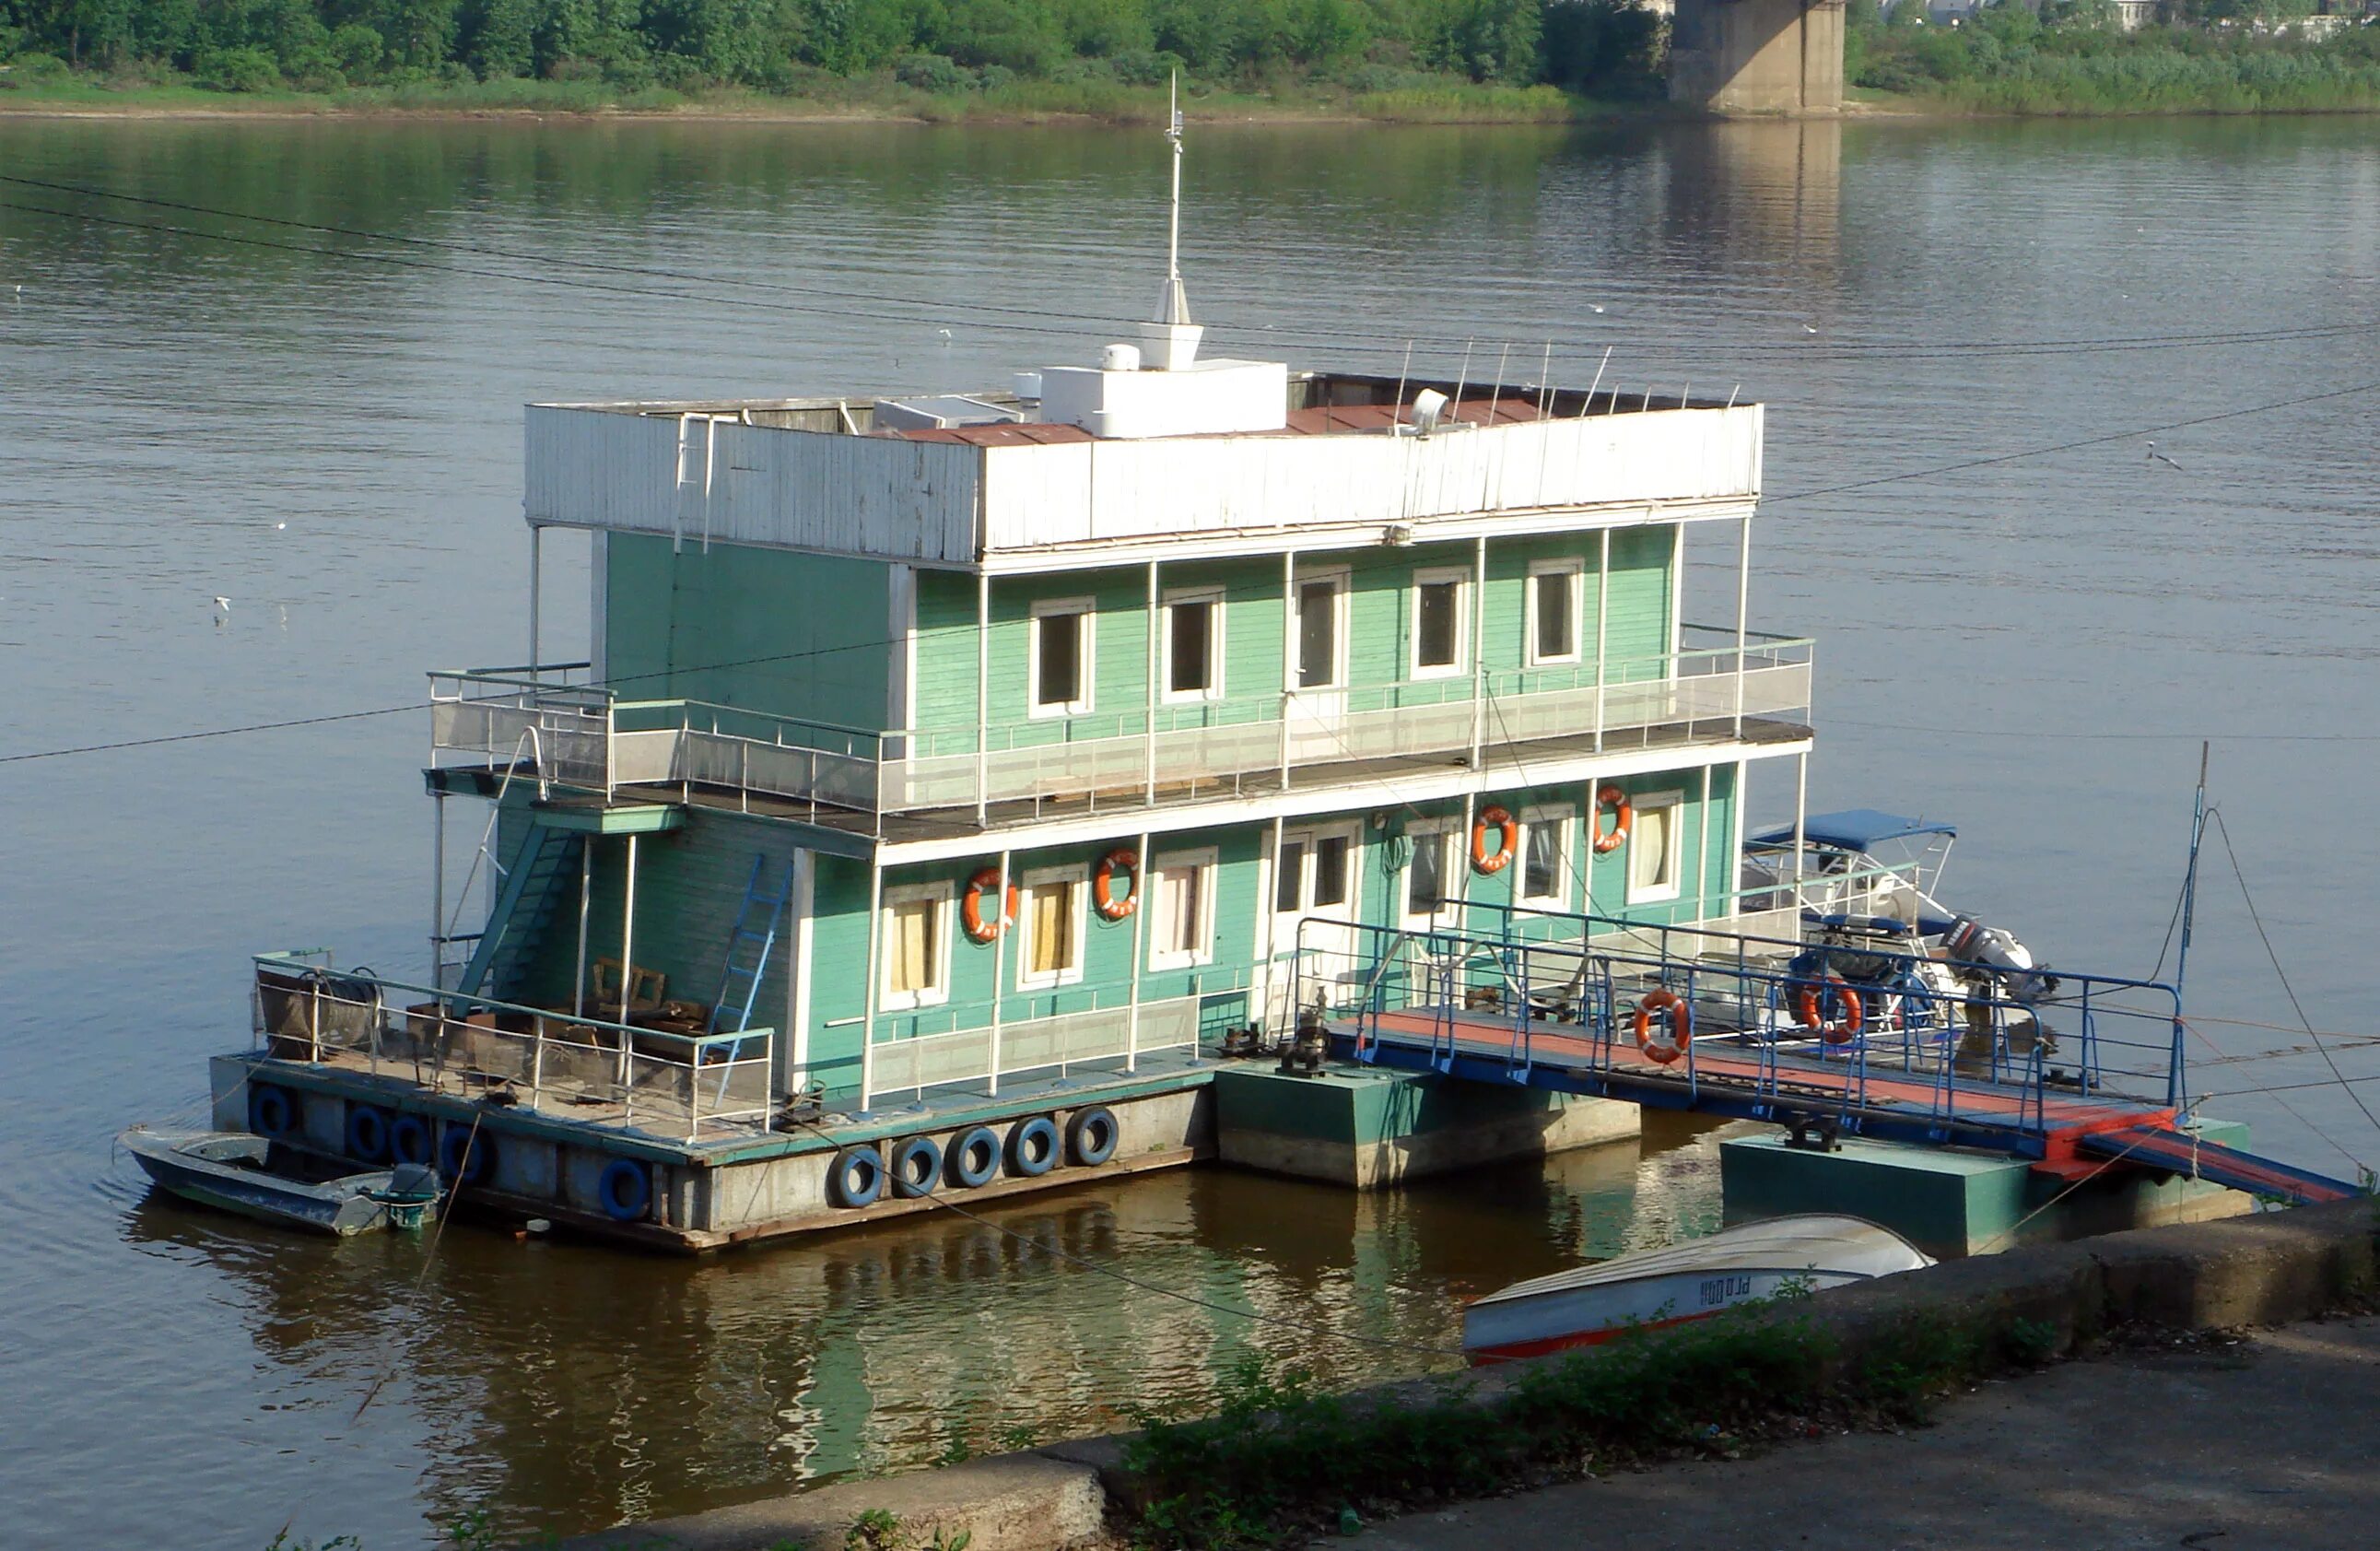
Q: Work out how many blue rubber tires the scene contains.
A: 10